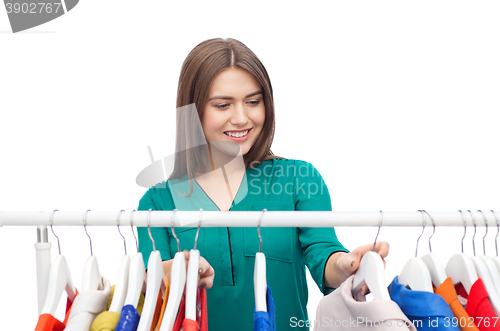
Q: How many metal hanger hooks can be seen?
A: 15